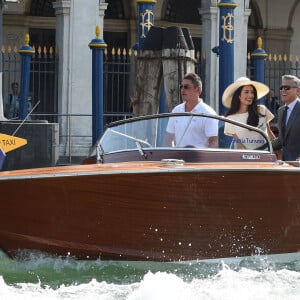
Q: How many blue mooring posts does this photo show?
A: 5